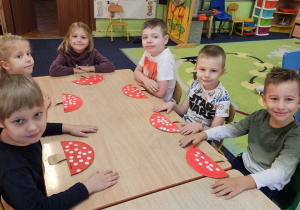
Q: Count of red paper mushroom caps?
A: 6